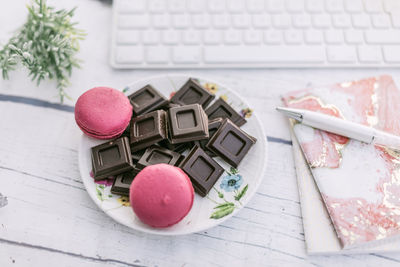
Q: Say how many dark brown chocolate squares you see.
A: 11